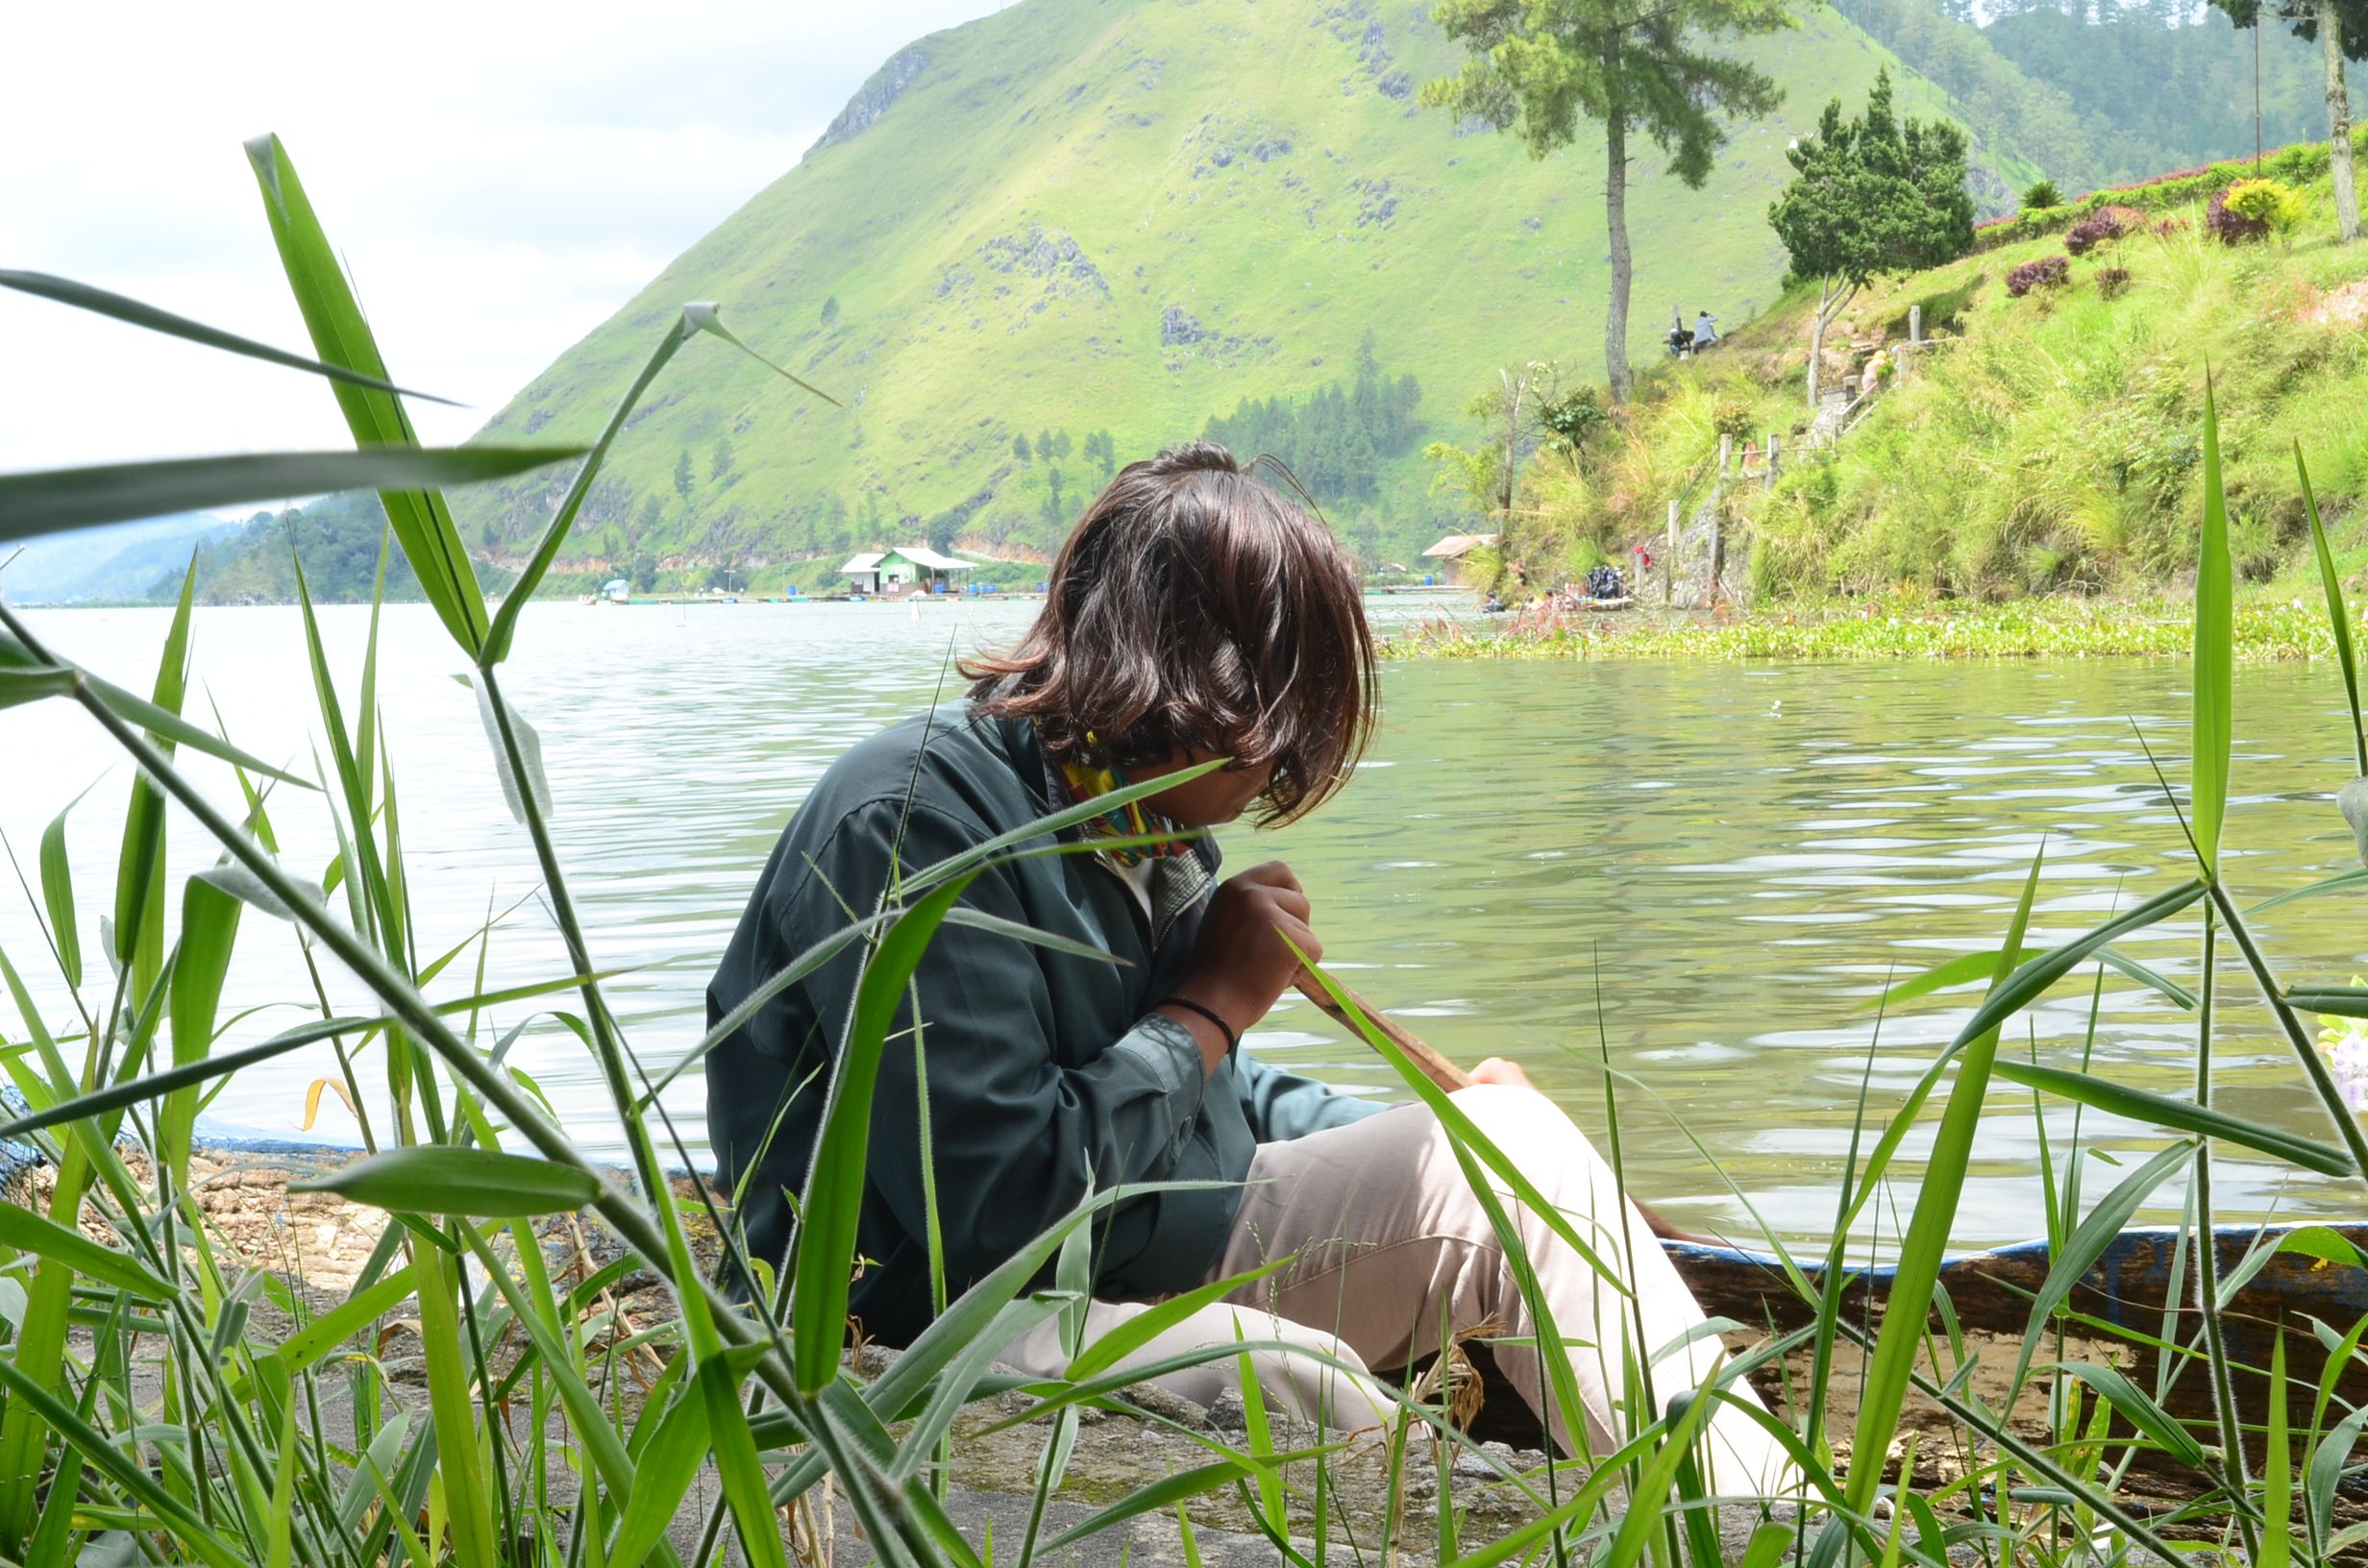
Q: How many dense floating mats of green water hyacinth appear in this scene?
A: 1